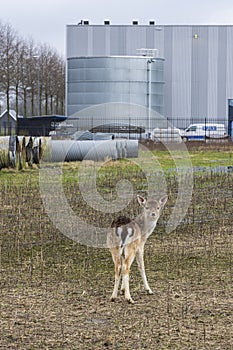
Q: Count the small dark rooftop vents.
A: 4